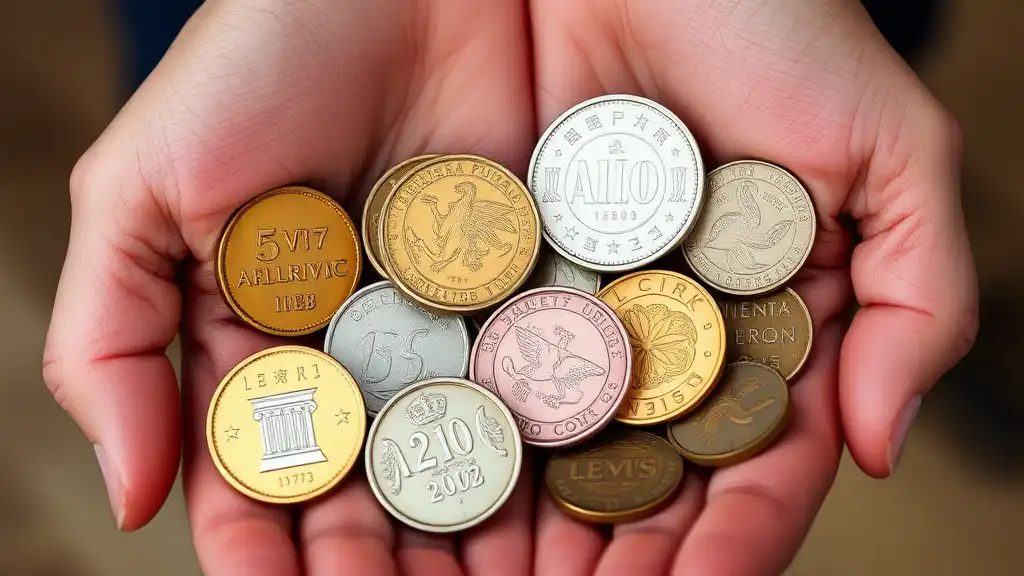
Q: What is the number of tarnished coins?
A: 3